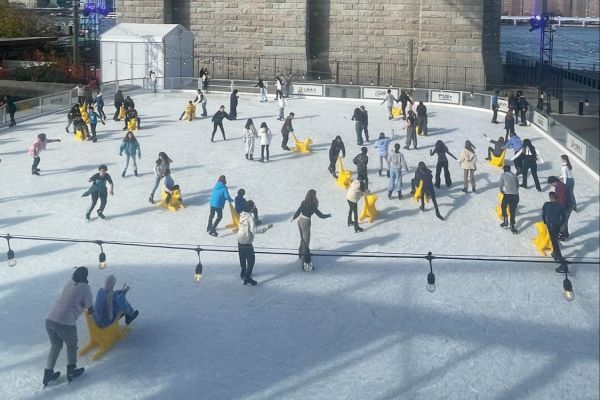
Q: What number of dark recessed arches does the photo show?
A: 2